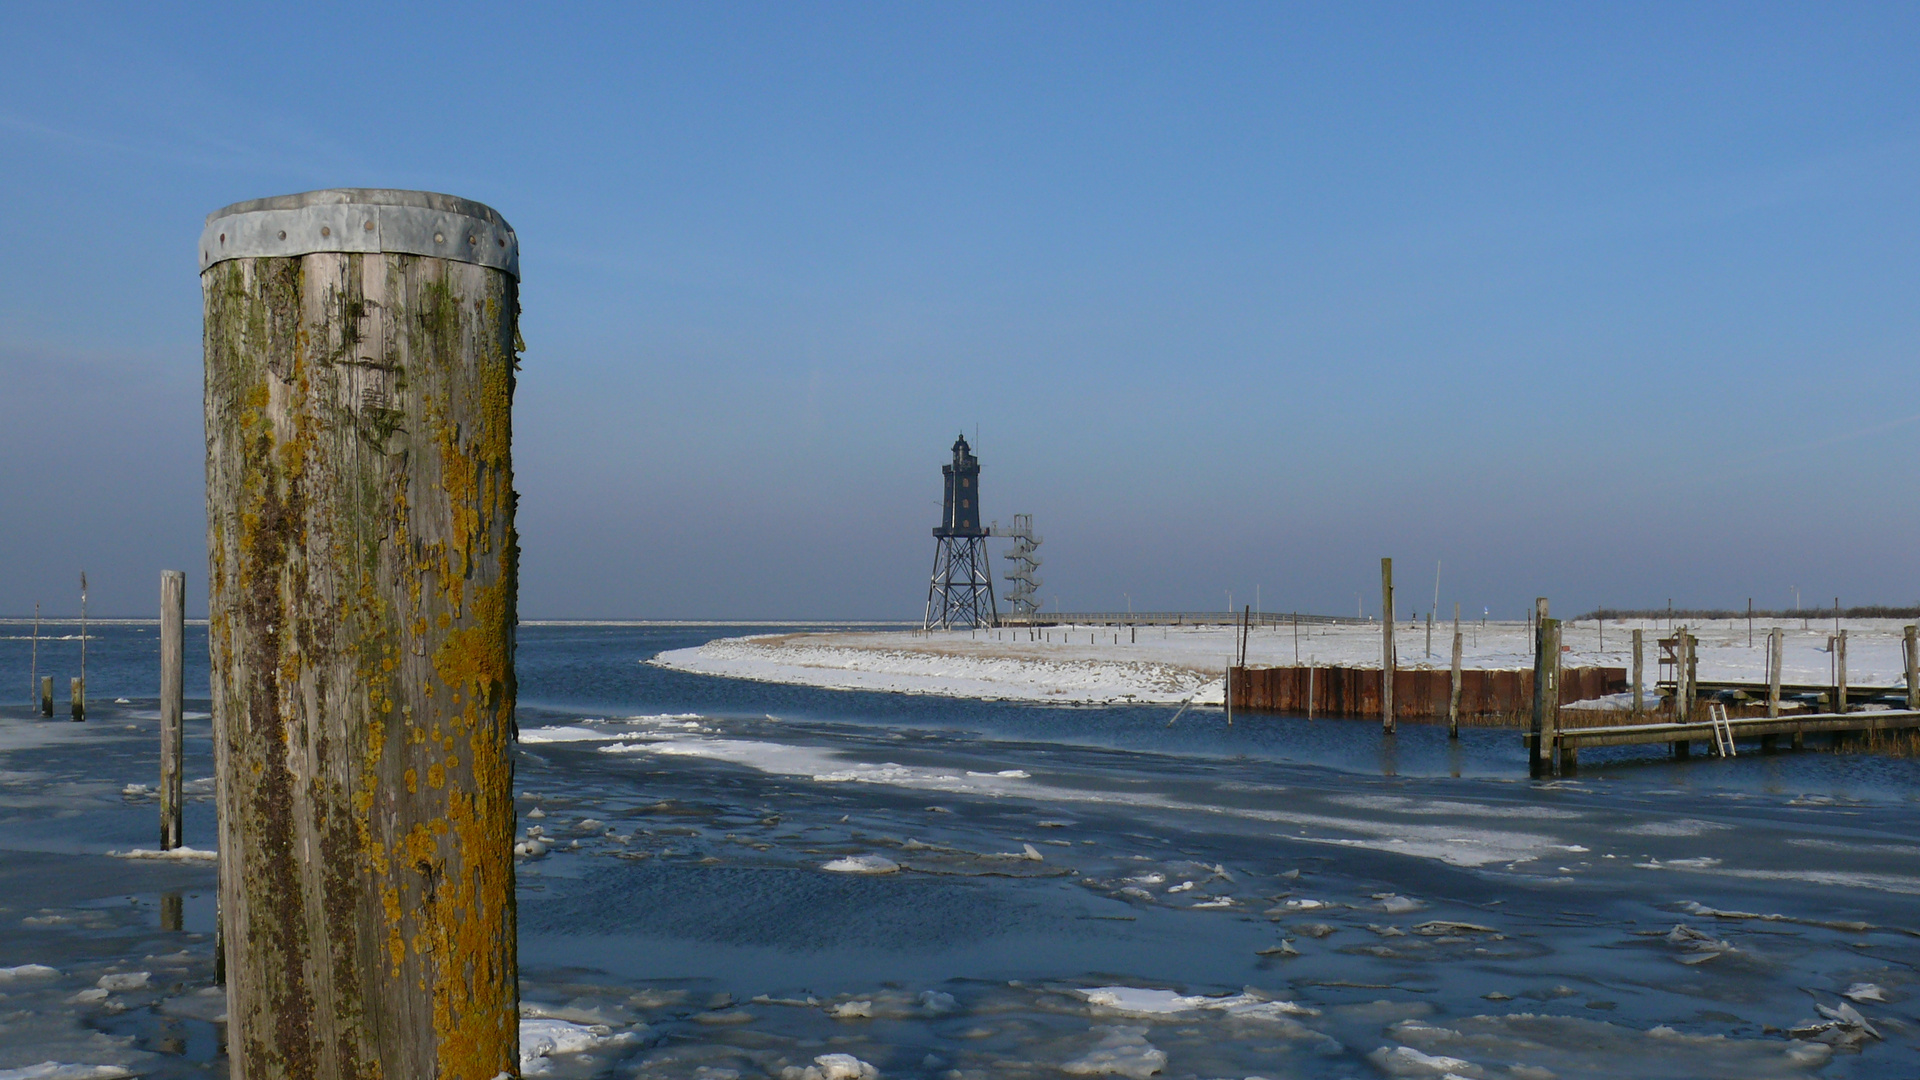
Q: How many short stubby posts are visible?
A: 2